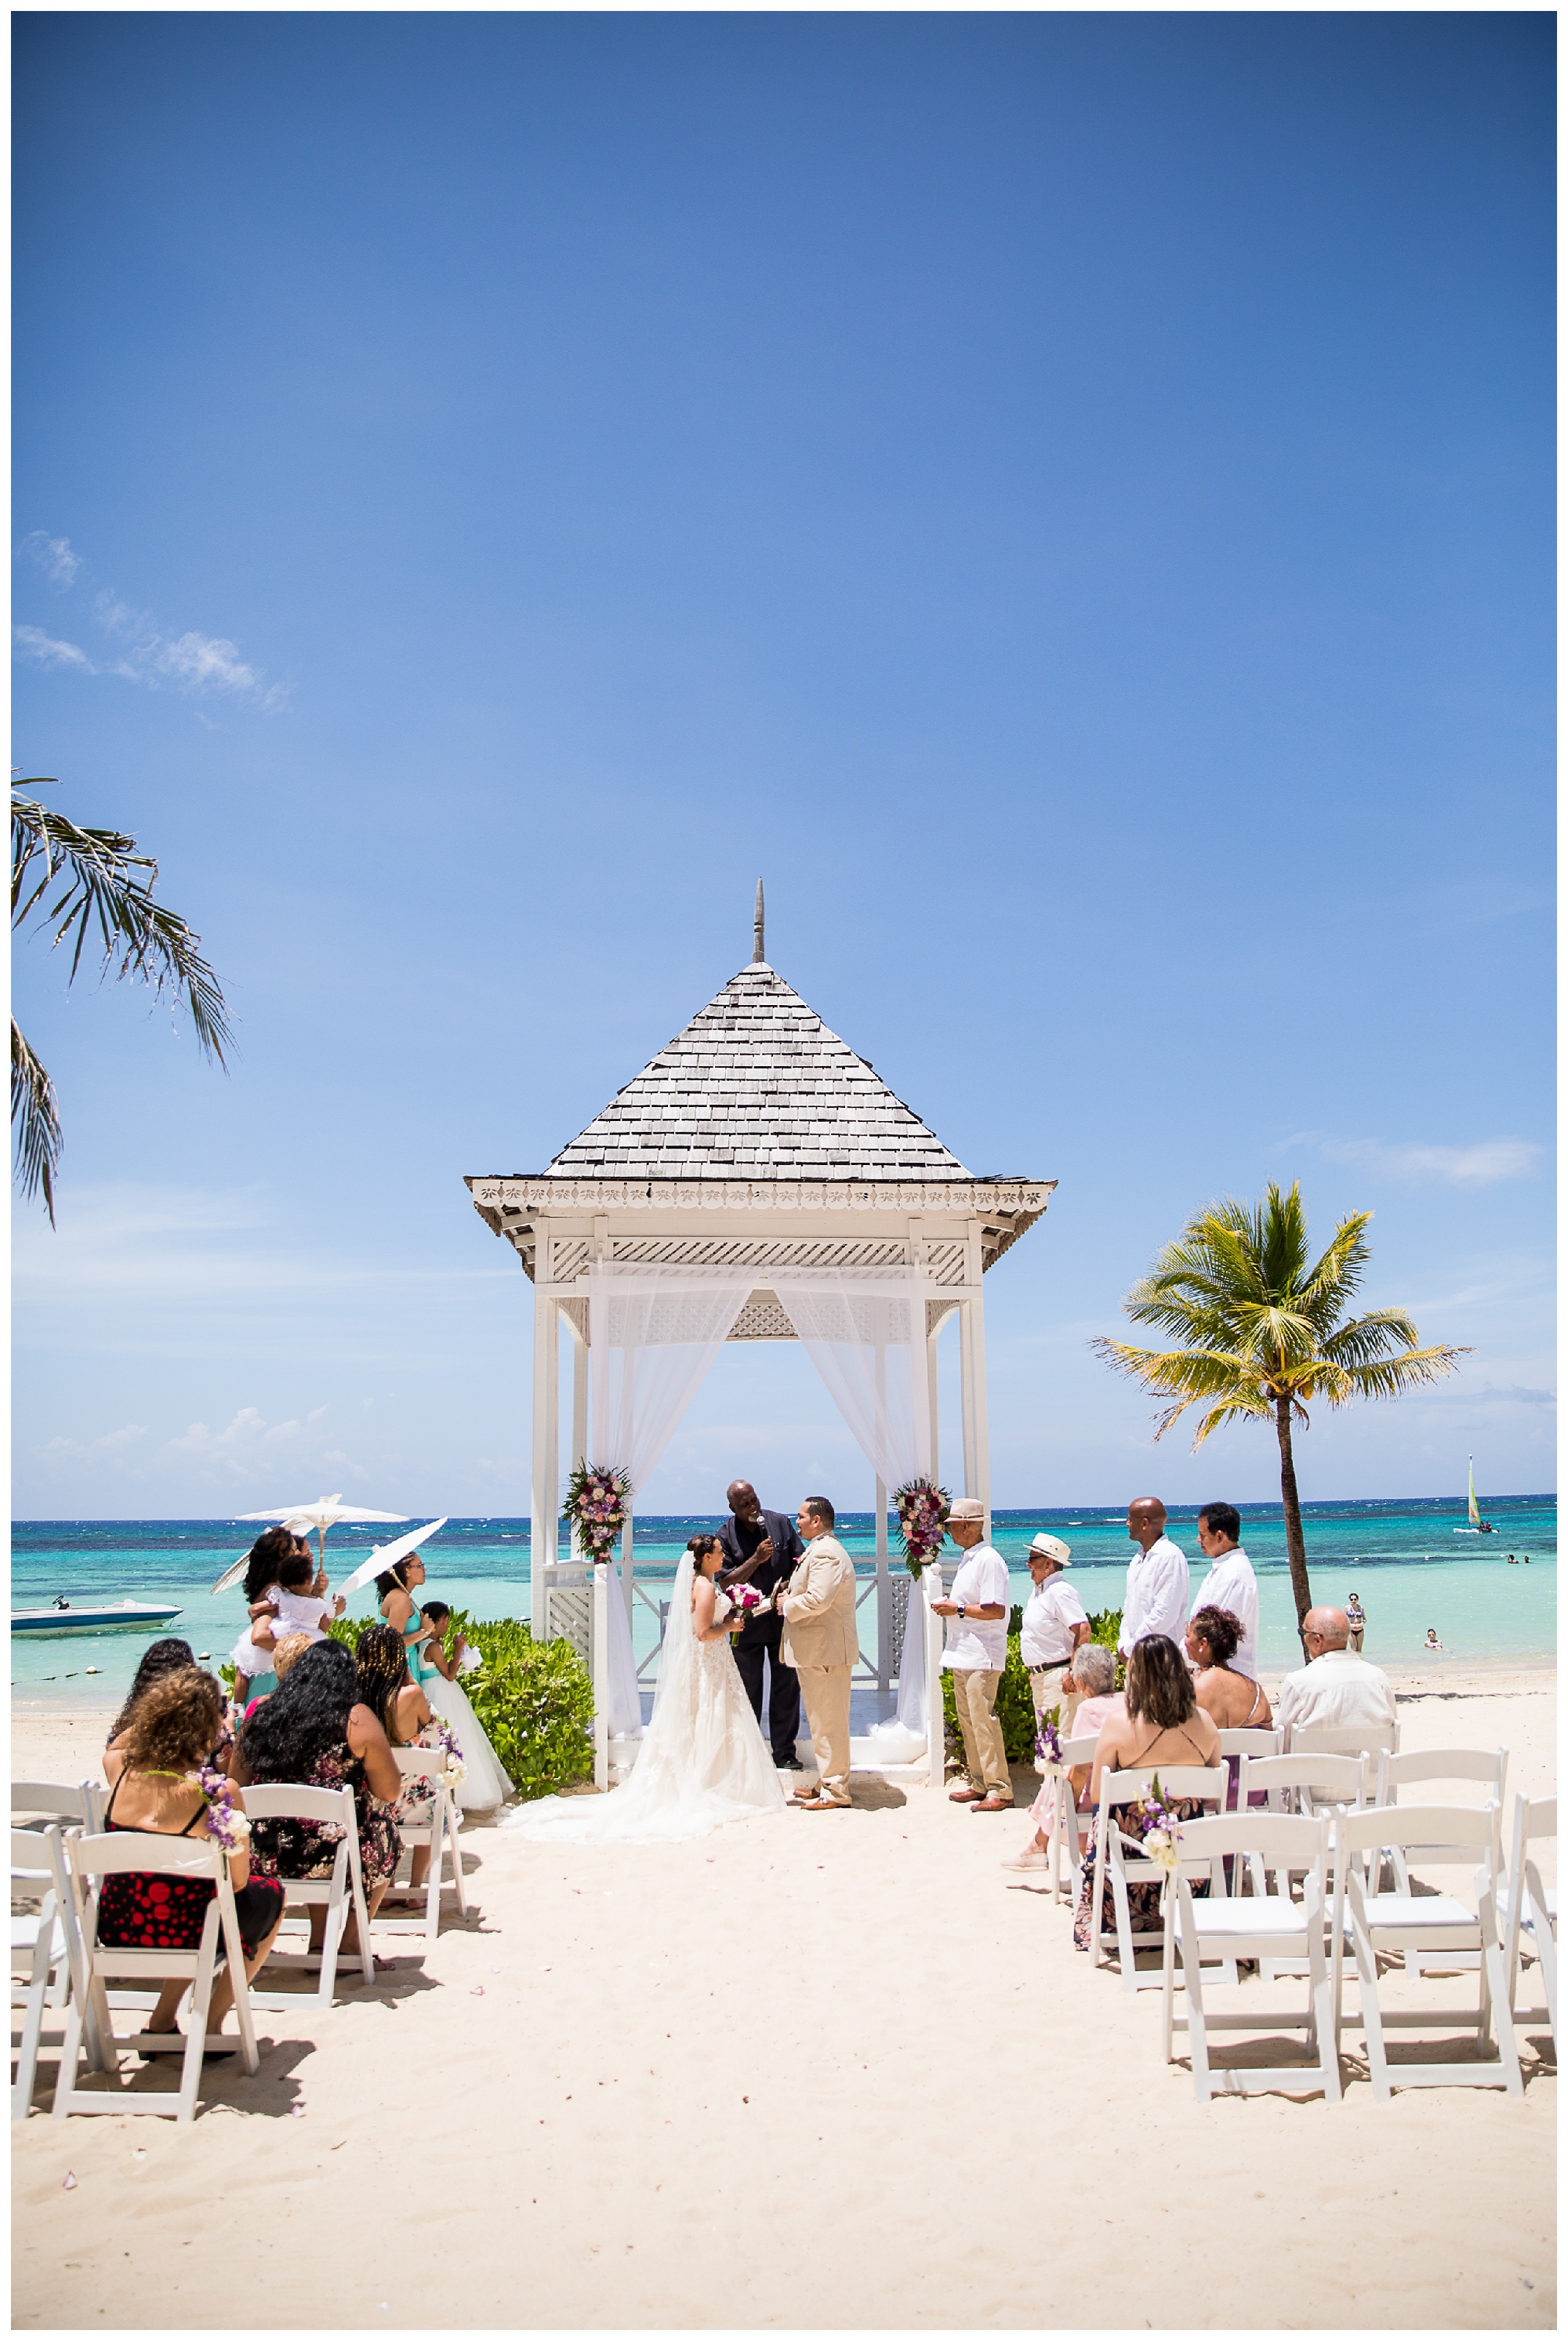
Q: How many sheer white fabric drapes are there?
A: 2